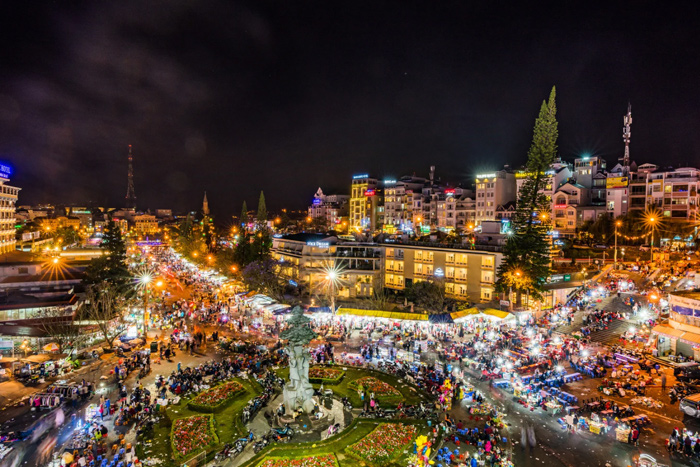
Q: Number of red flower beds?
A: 6